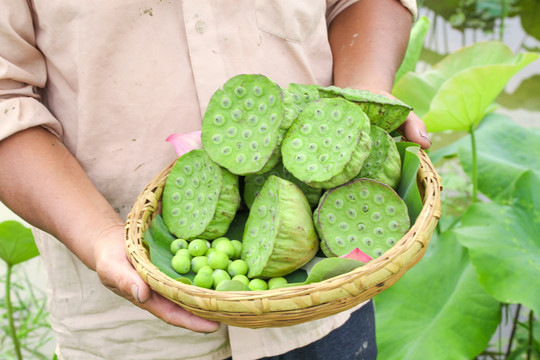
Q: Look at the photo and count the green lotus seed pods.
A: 9